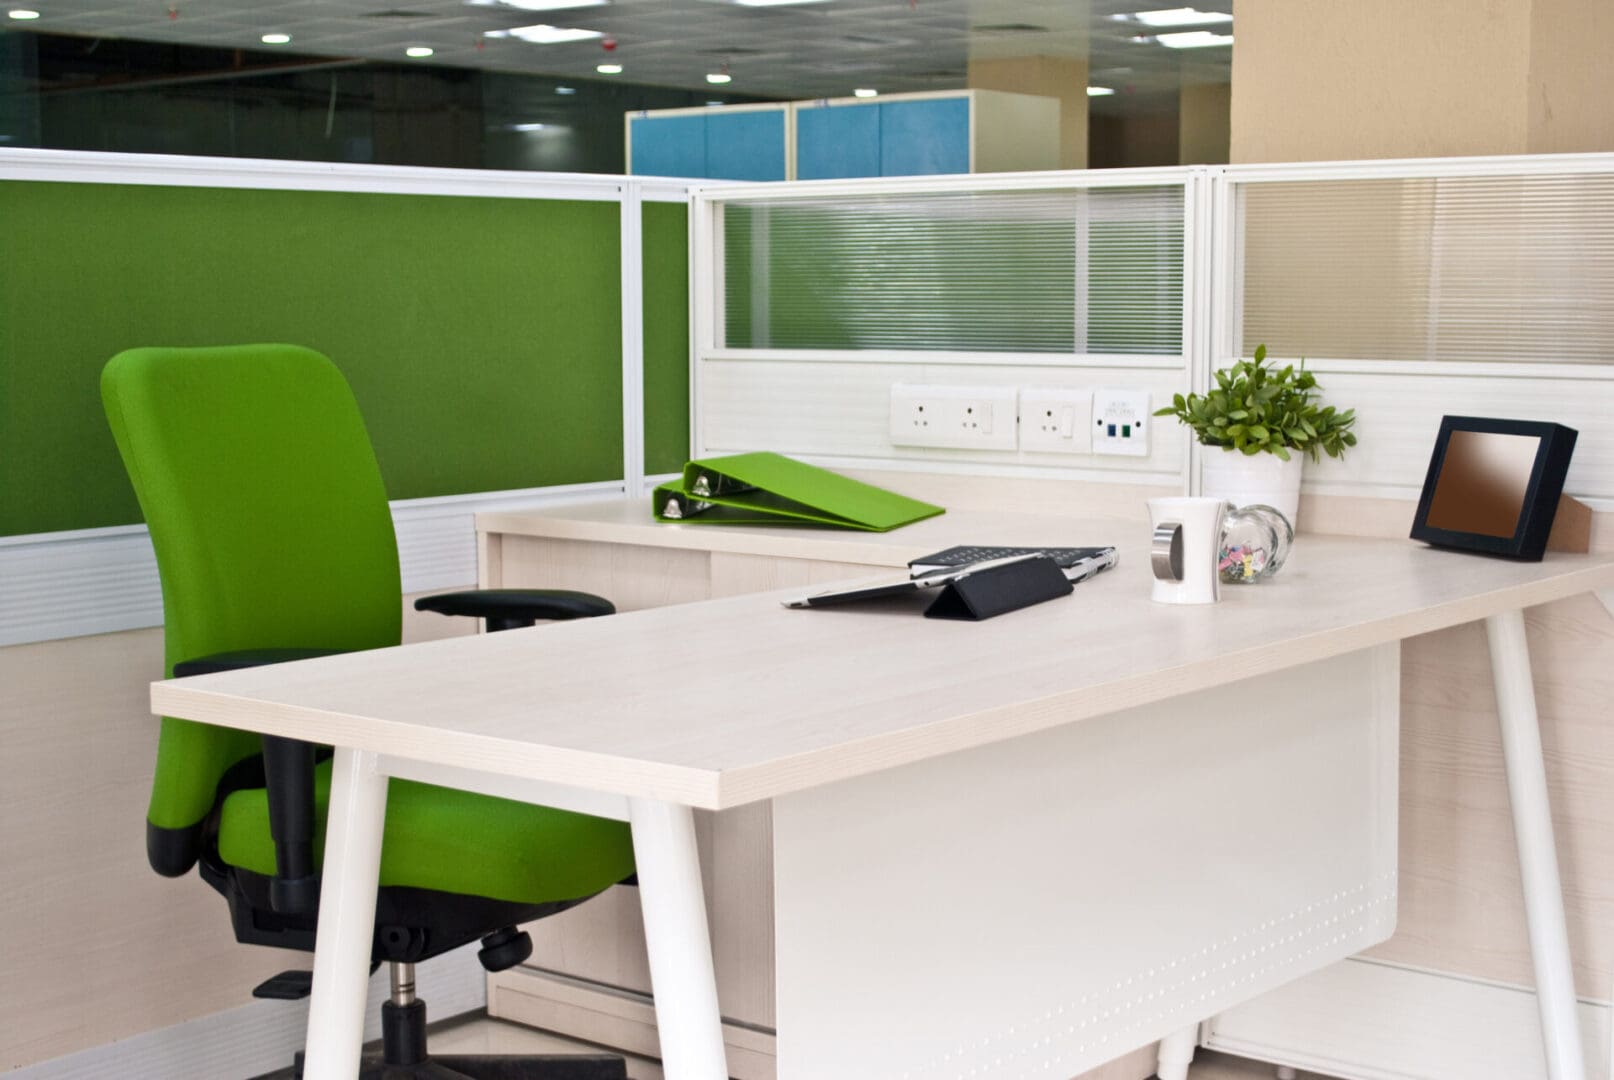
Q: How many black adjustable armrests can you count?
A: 2